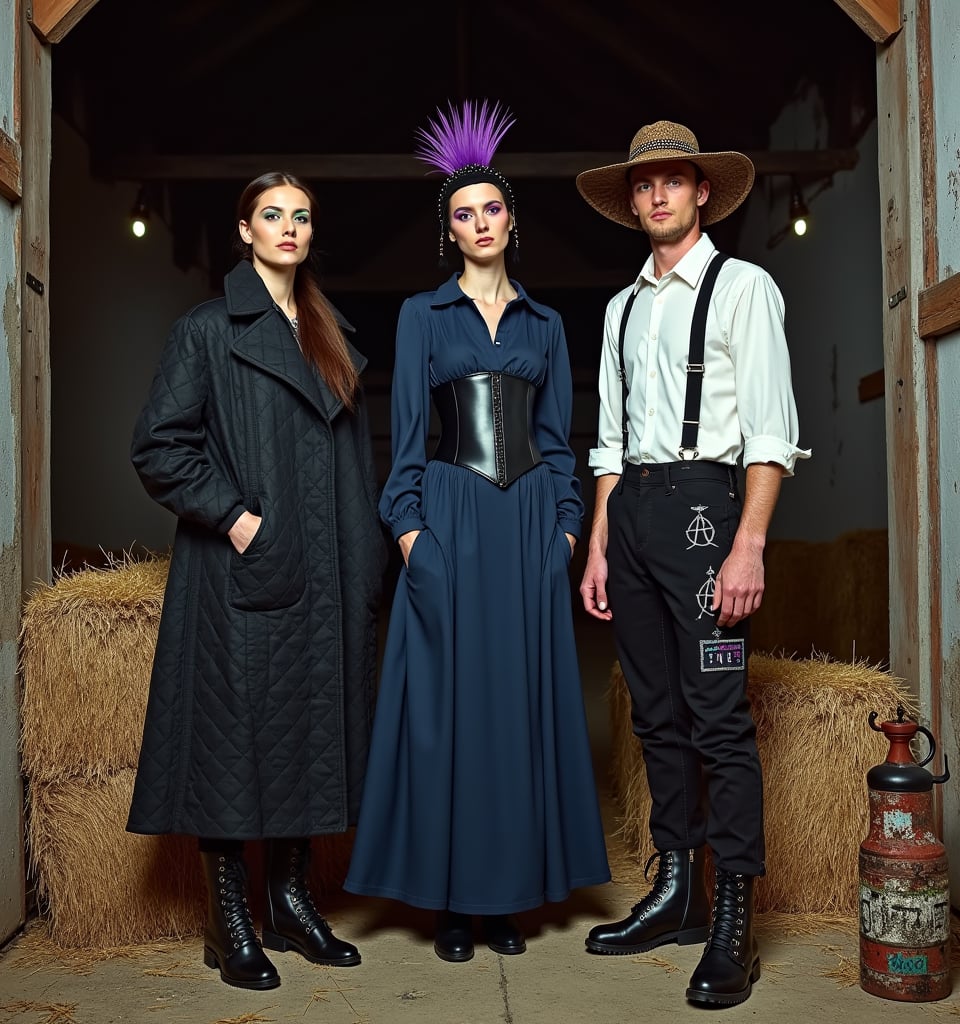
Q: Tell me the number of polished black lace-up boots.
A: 4